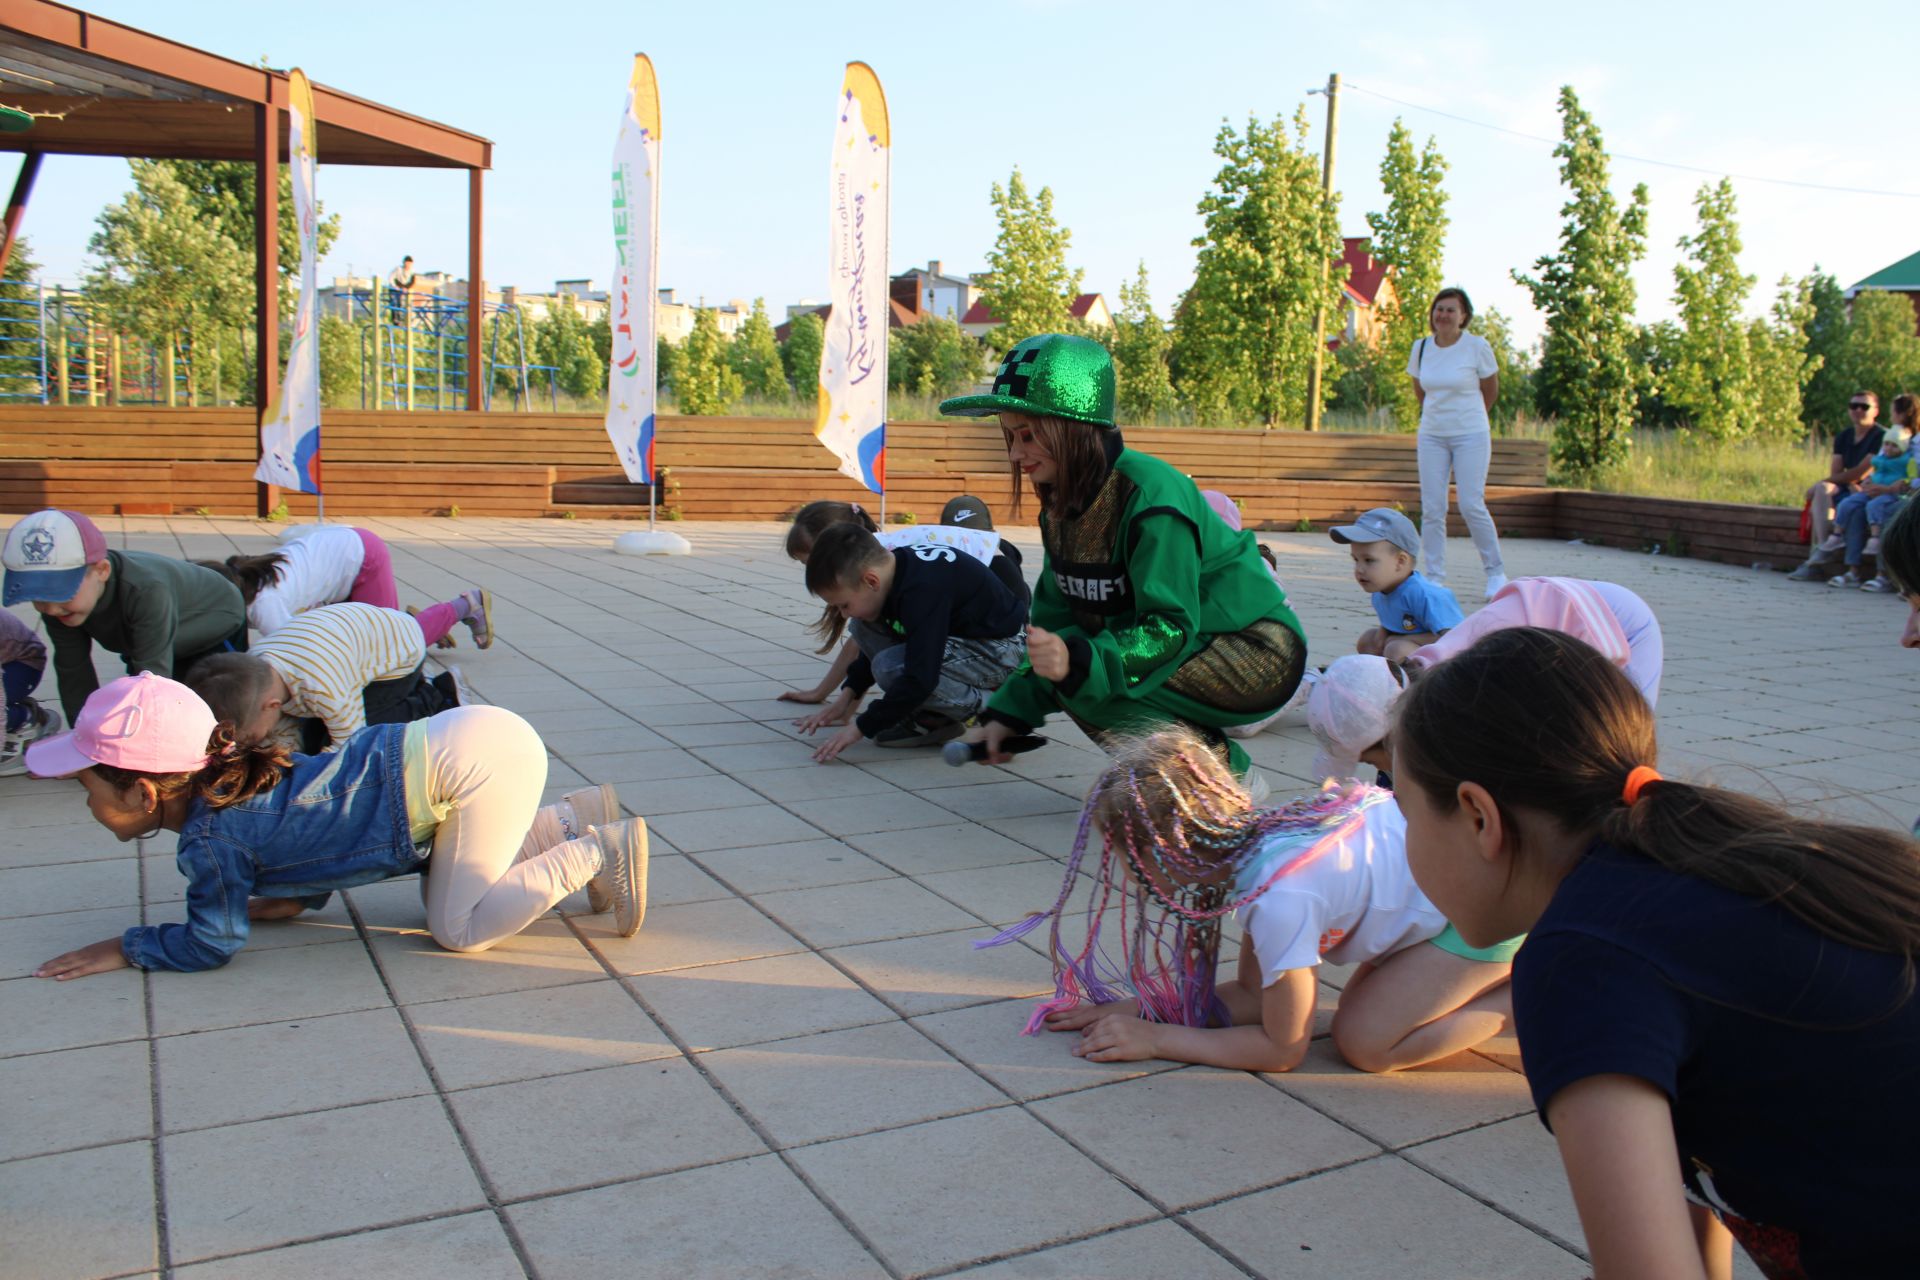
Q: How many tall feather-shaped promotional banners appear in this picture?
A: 3